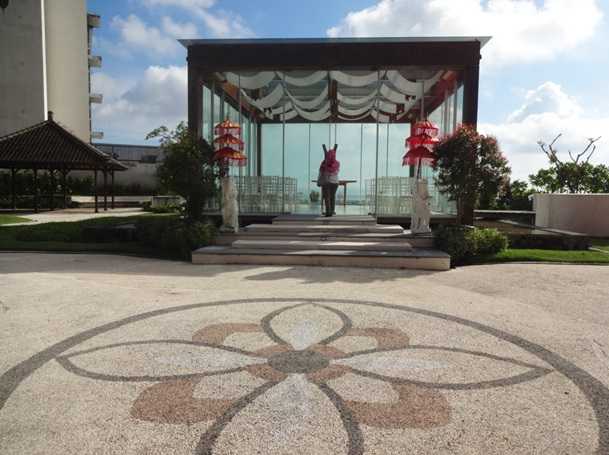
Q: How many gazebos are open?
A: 1